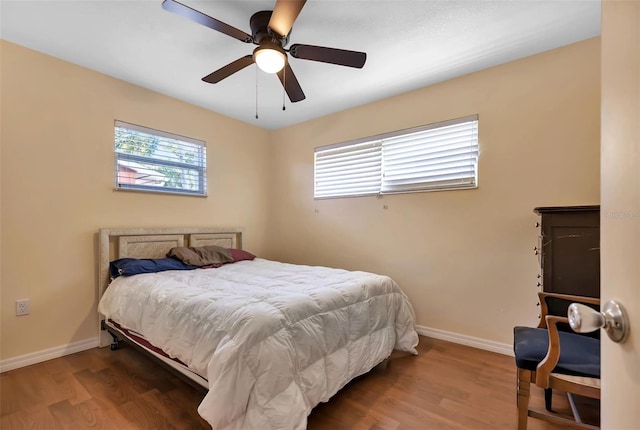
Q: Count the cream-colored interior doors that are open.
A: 1